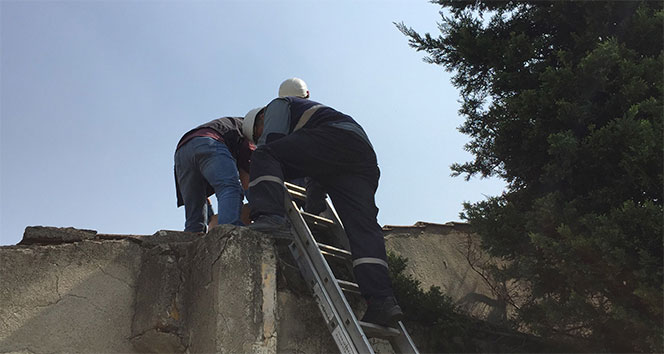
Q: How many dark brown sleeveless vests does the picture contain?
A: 1